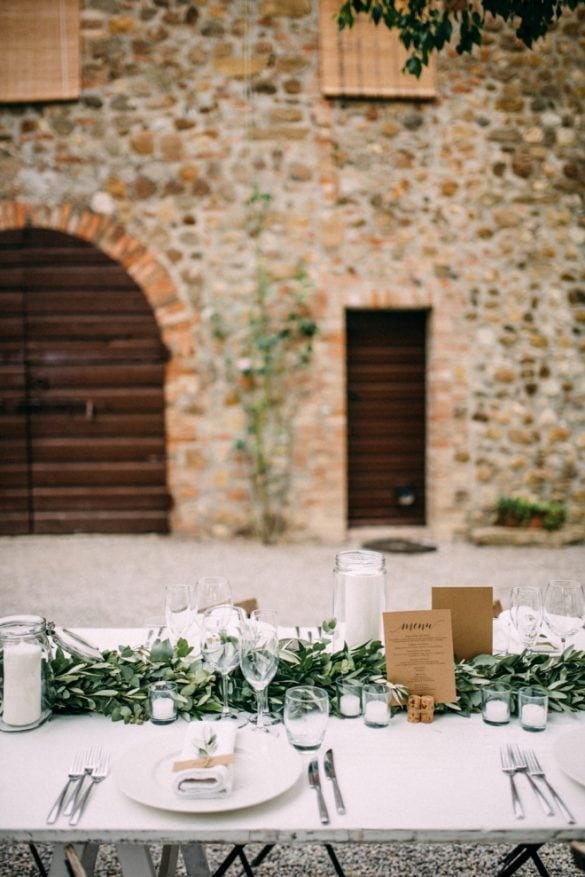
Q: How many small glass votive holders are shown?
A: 5